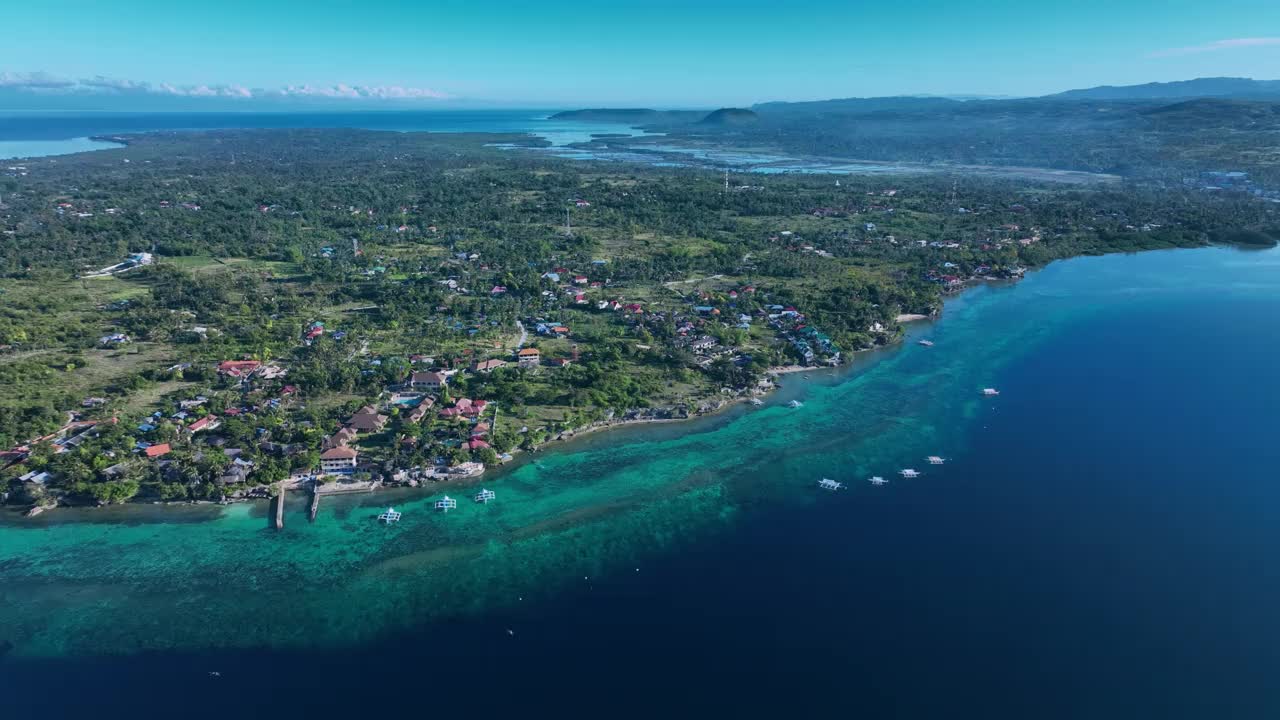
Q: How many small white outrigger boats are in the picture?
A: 11